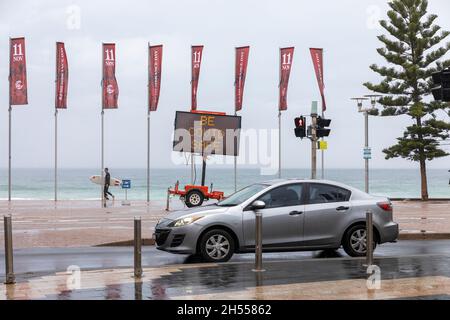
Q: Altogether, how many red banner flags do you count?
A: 8